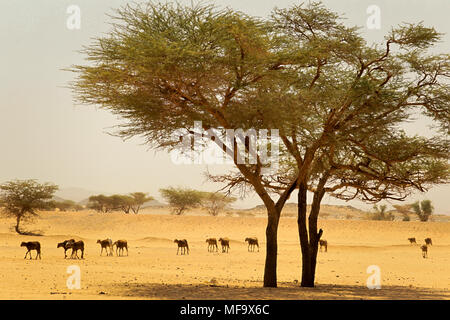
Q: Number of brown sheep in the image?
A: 13